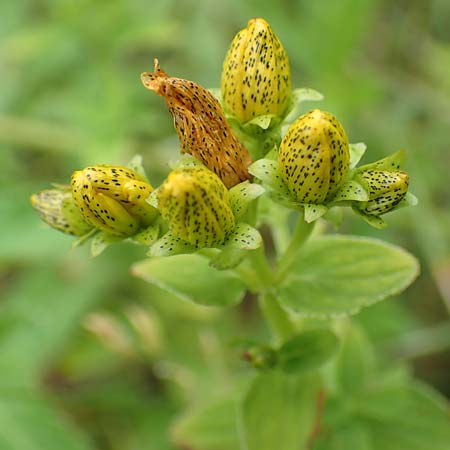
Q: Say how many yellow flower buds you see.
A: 6